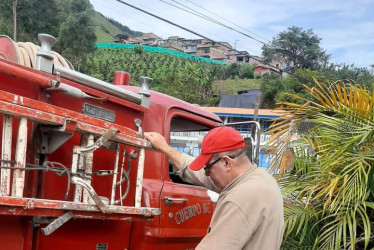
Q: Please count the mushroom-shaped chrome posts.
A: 2